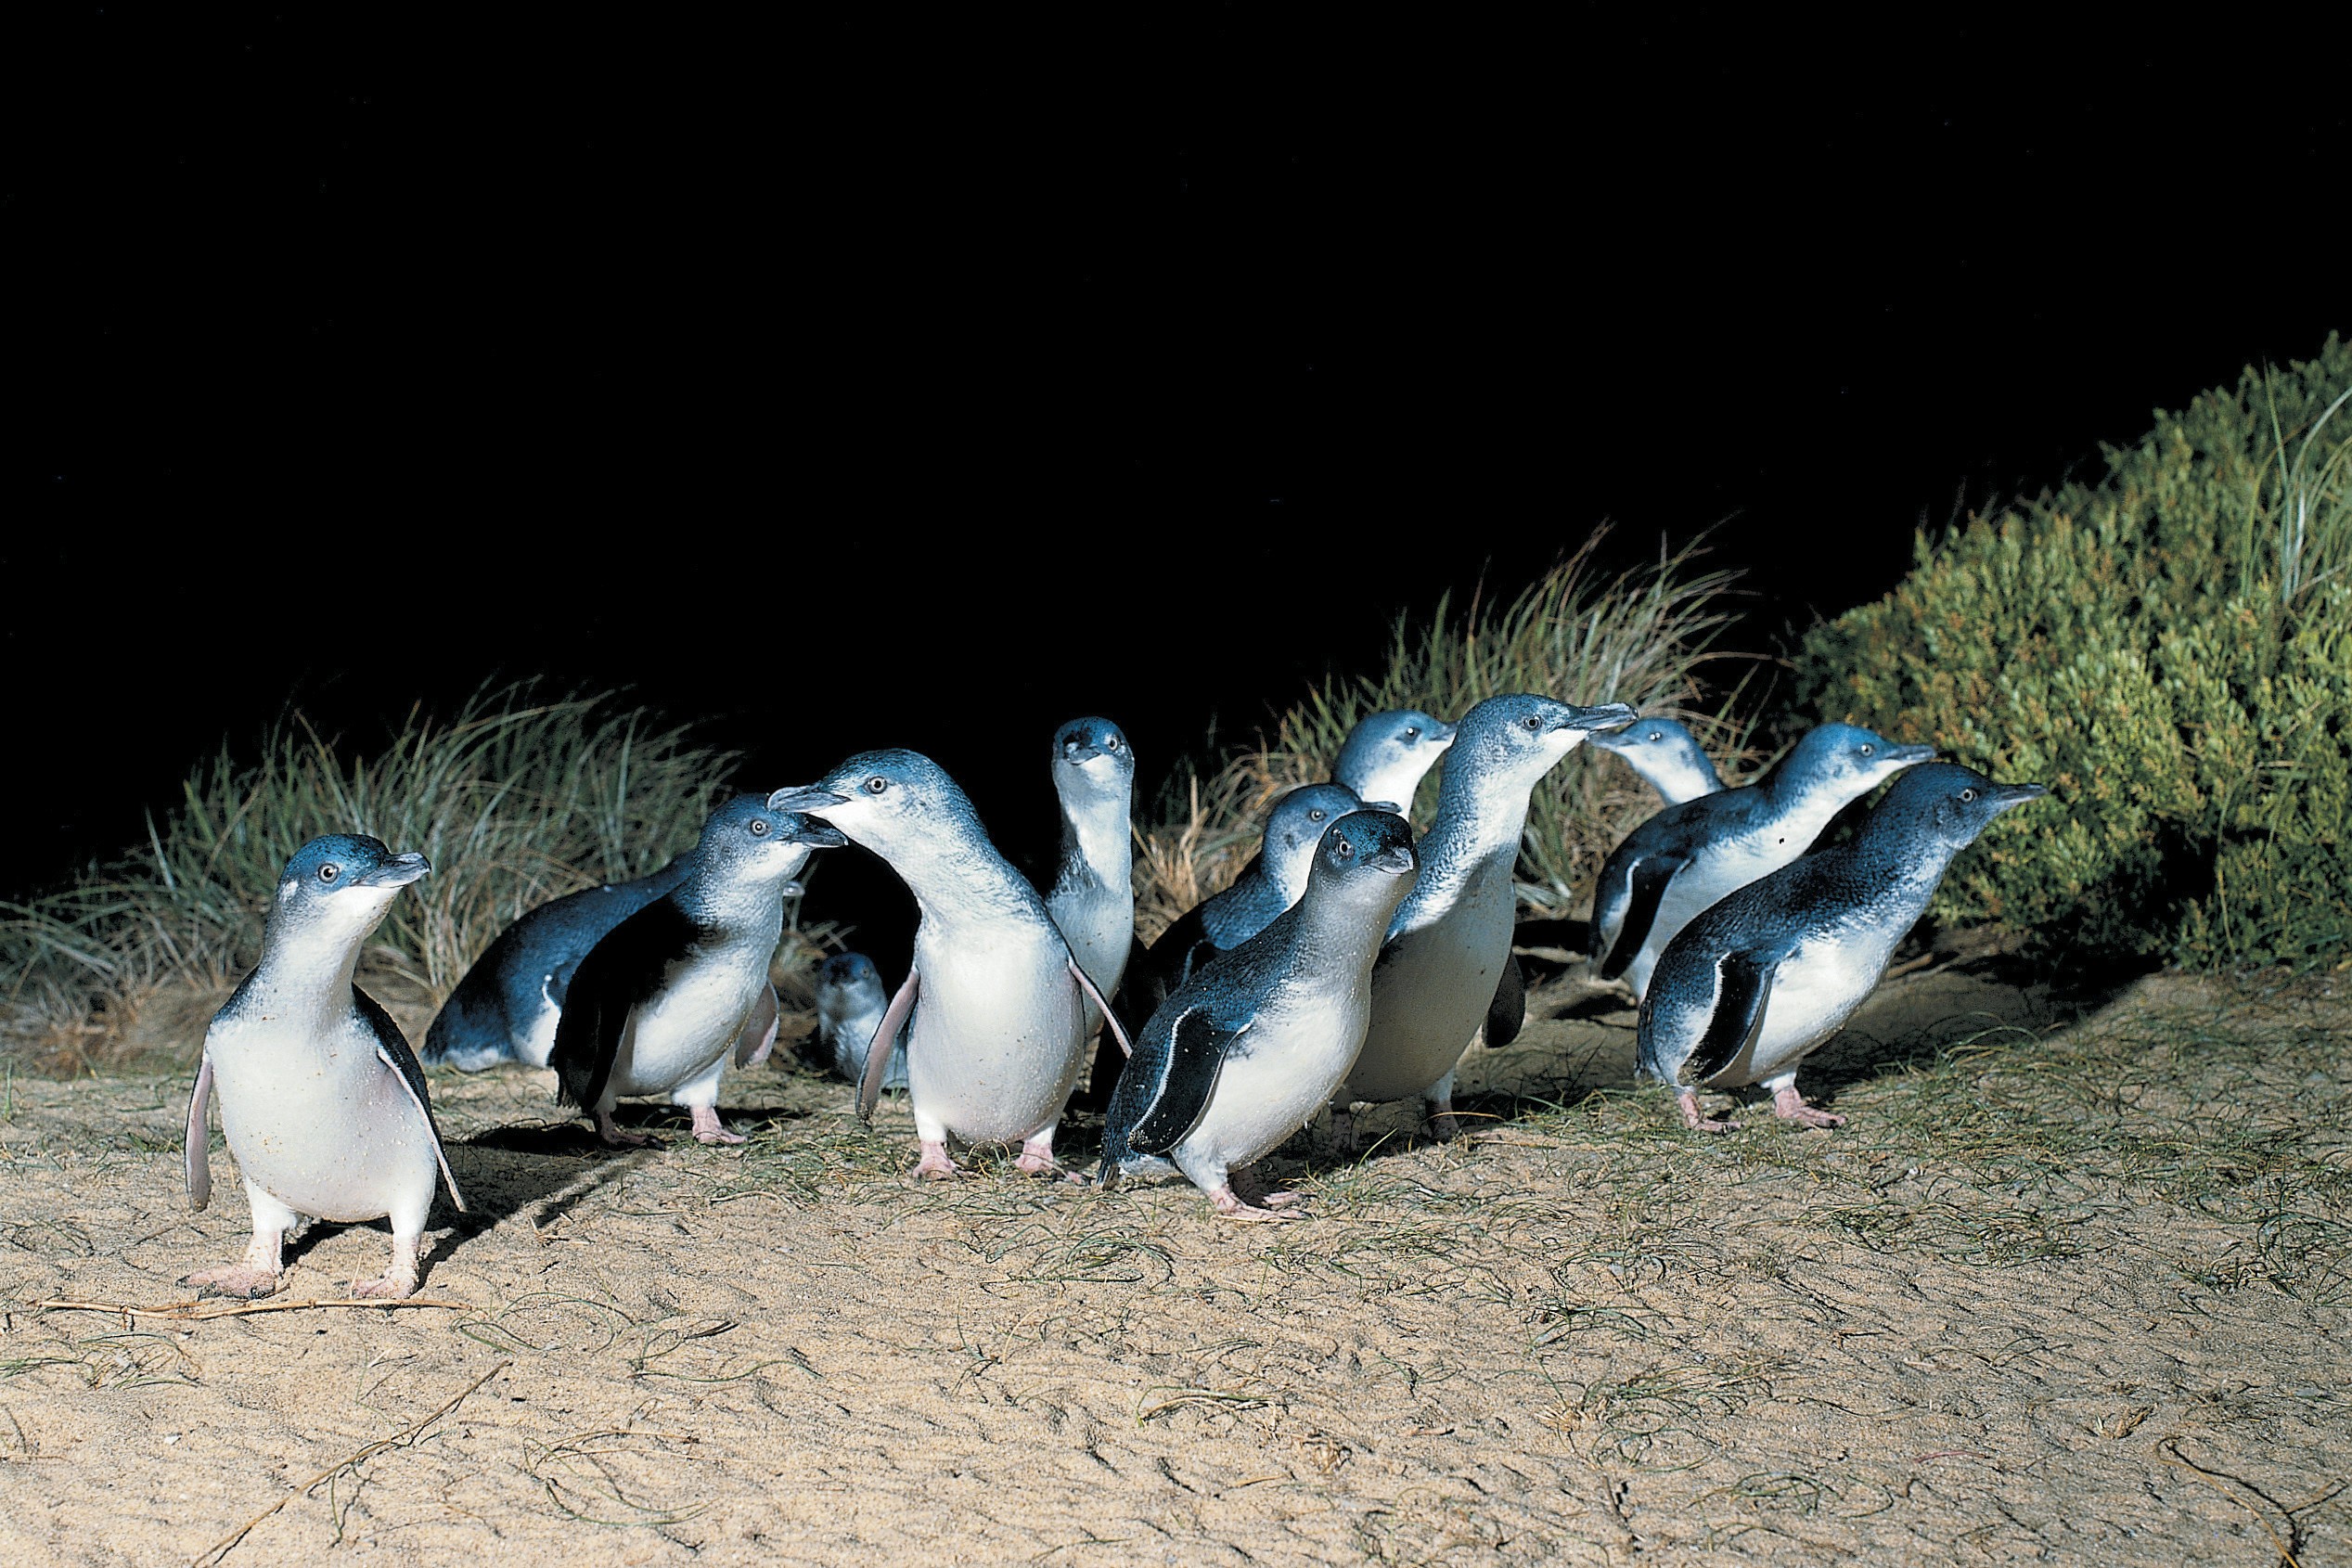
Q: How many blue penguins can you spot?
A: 13